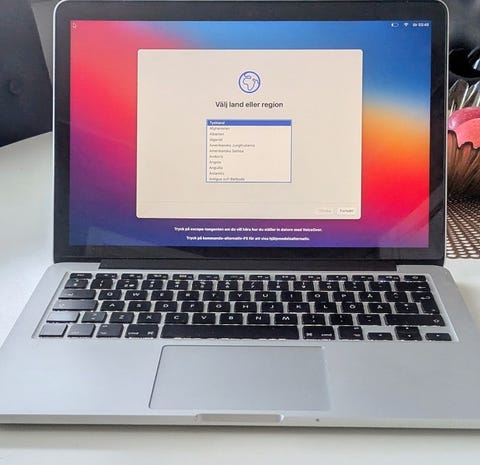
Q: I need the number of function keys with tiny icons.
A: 12